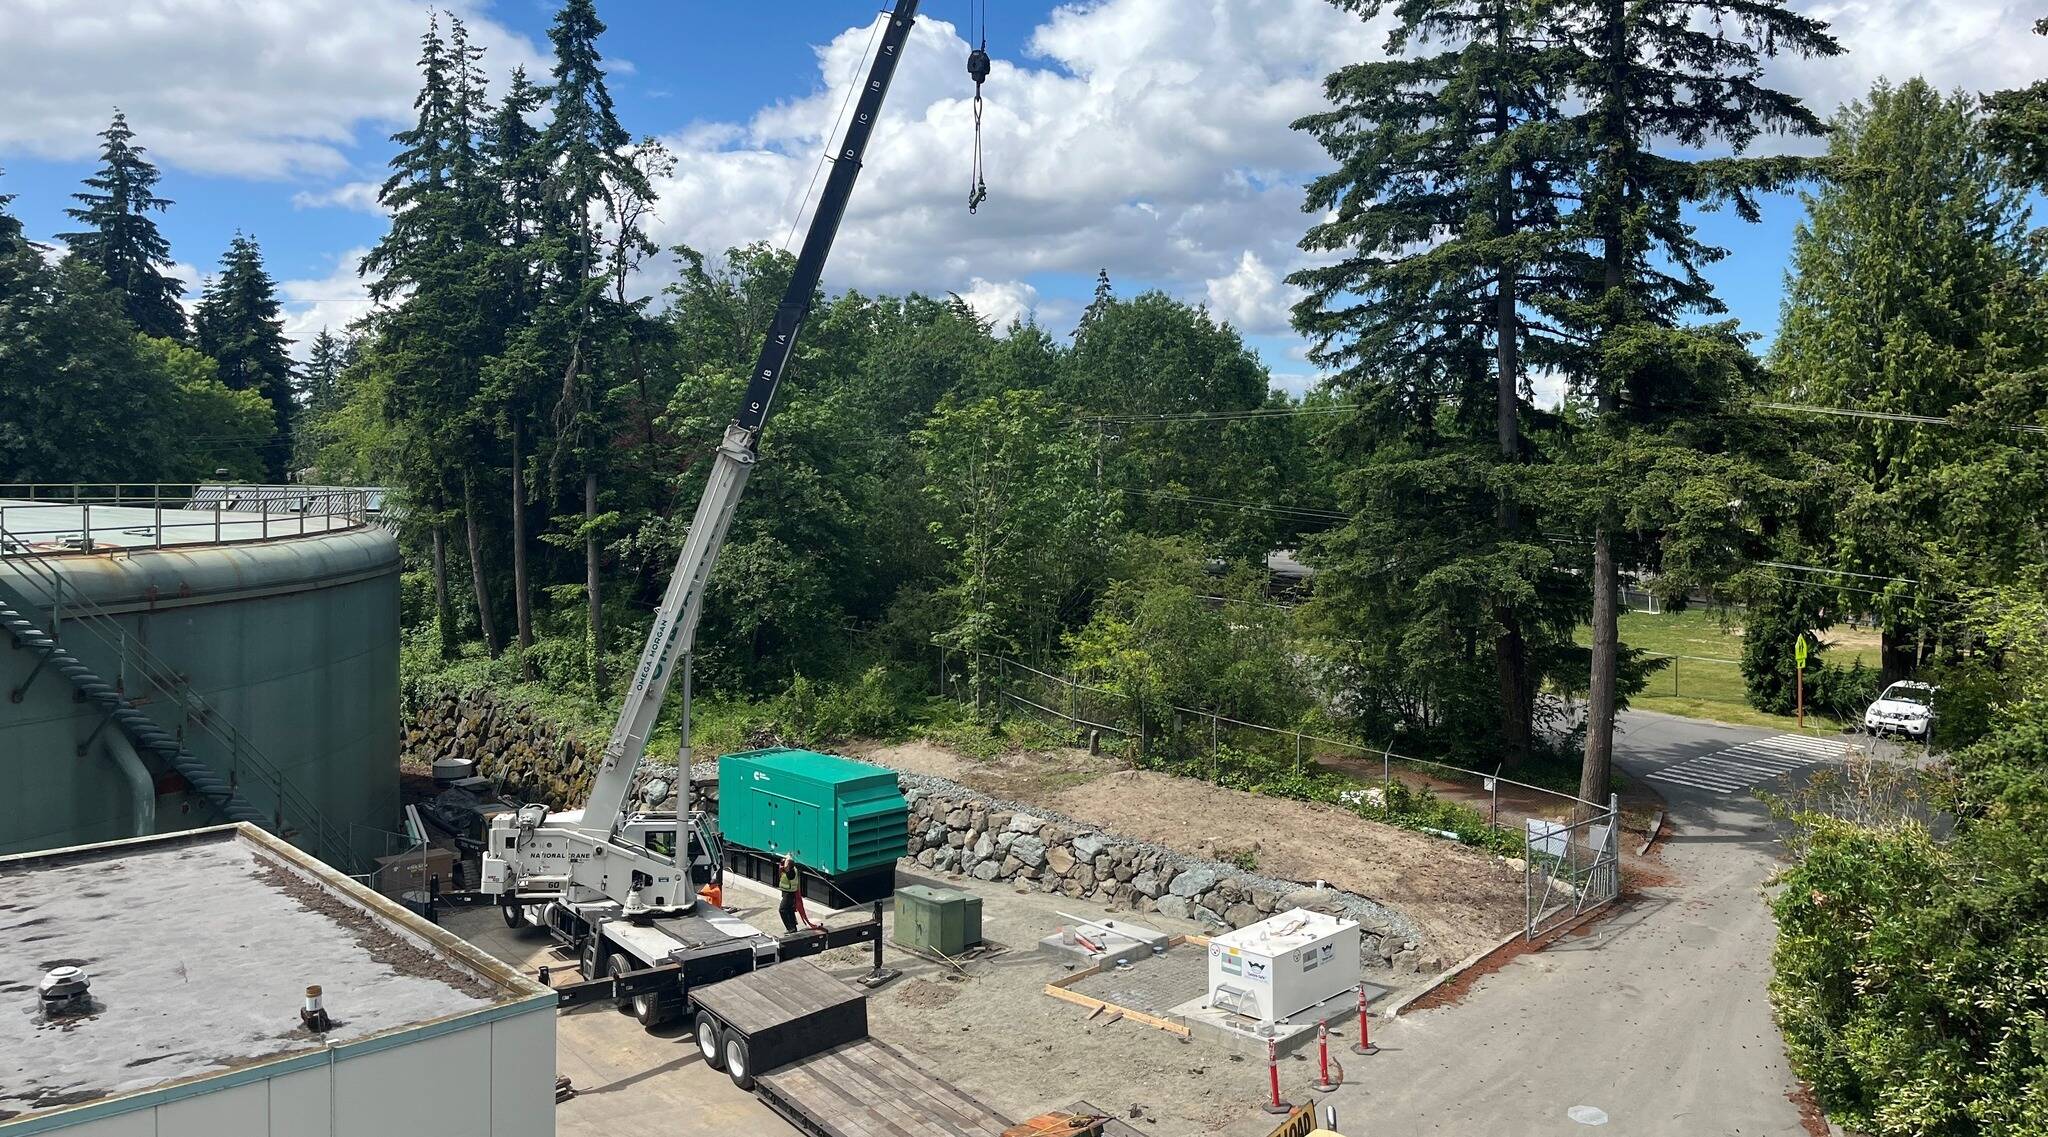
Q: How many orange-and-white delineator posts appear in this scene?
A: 3